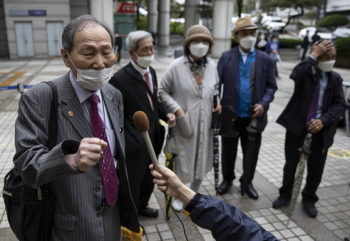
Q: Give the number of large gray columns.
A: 5